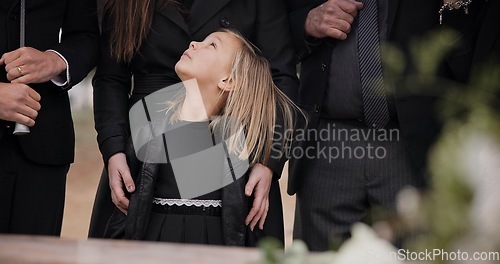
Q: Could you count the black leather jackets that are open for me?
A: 1